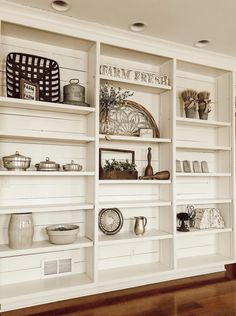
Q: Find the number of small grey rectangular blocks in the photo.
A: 4